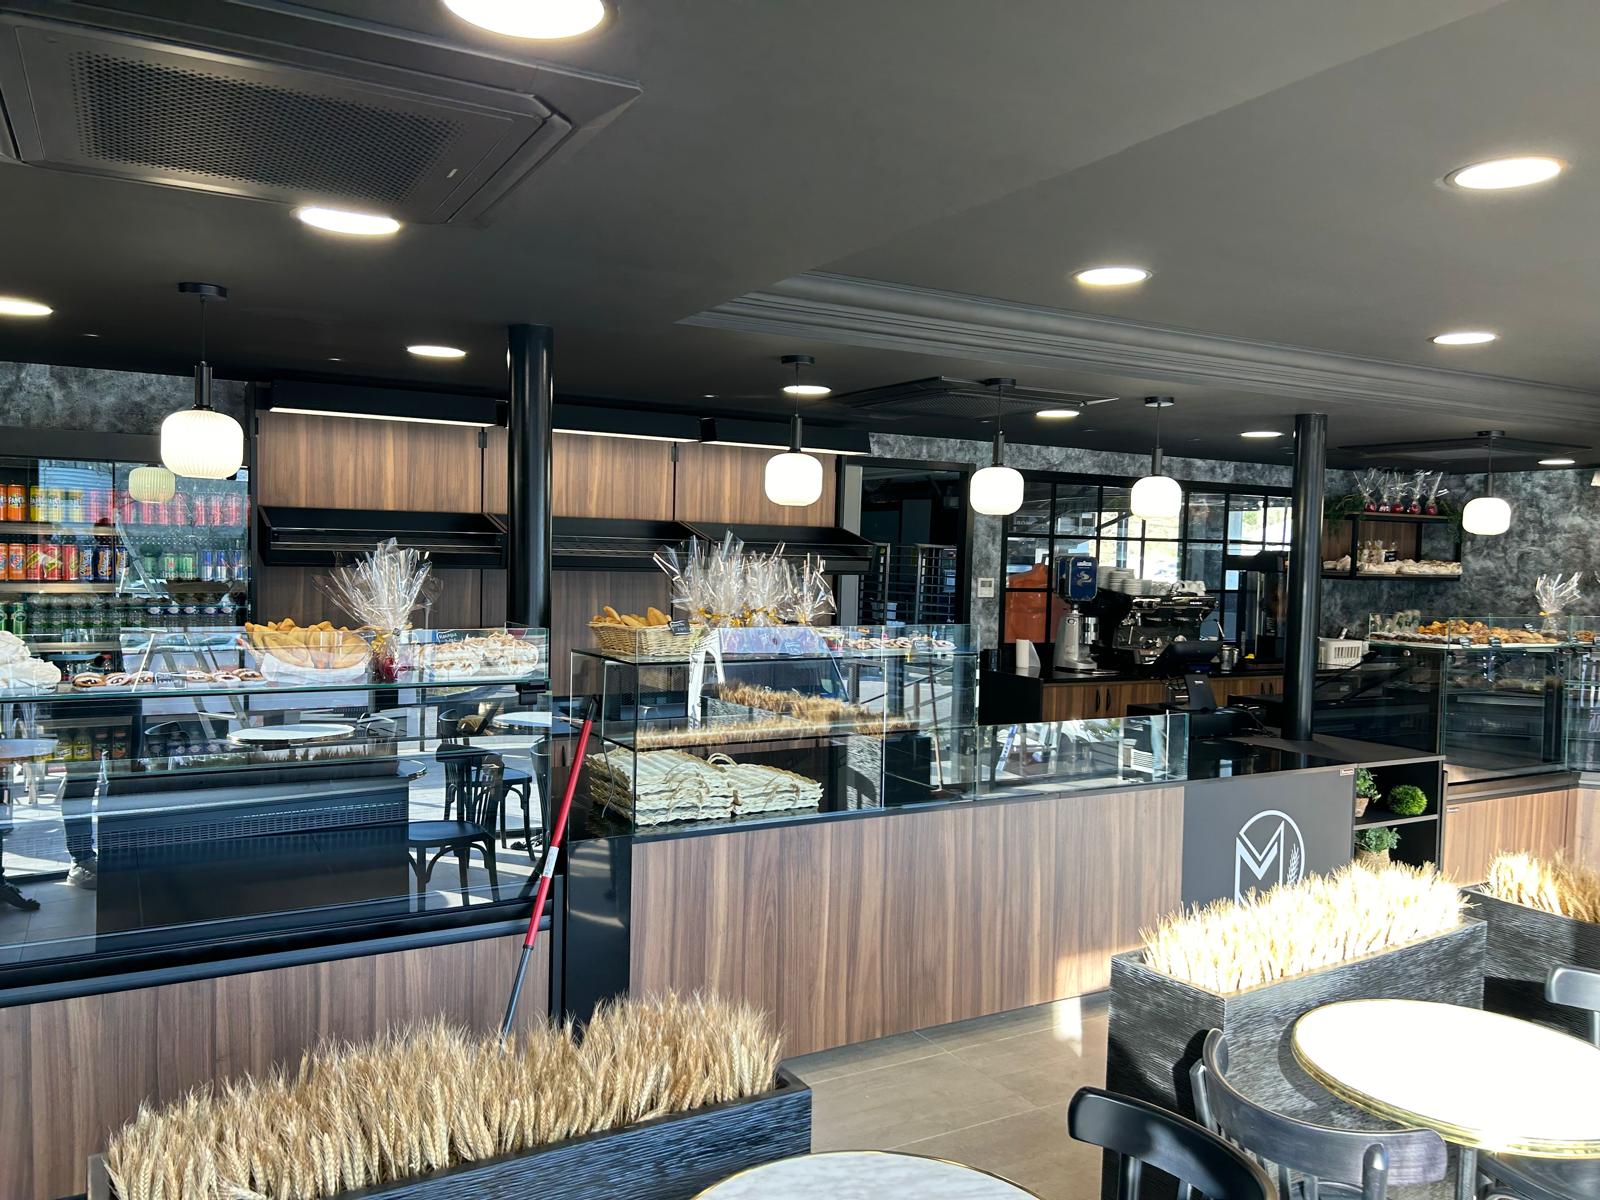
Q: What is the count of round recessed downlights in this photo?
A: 11